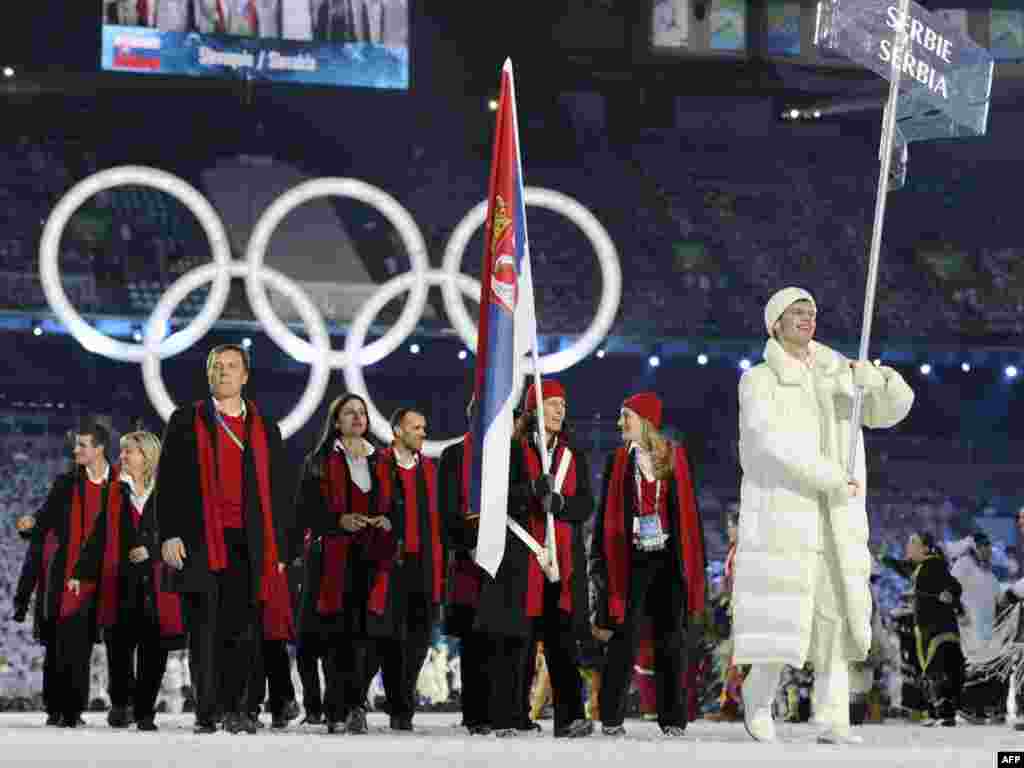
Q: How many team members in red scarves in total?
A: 8